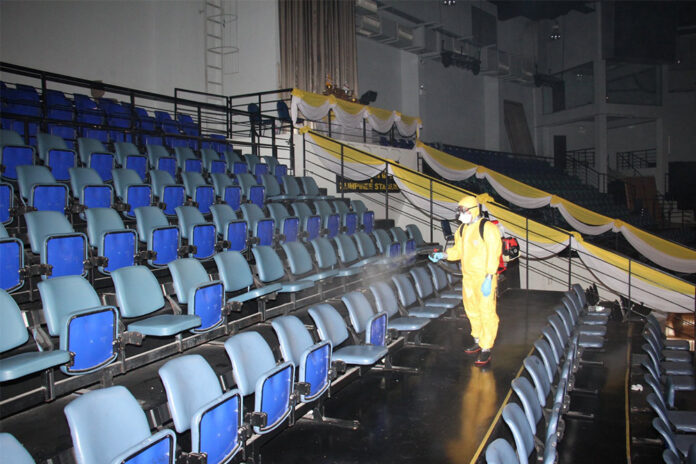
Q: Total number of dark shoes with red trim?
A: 2